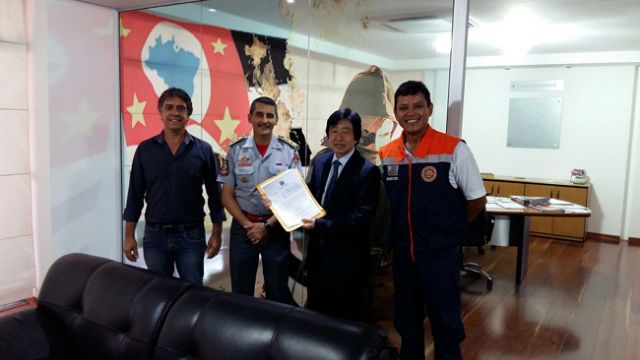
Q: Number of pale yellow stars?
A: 4